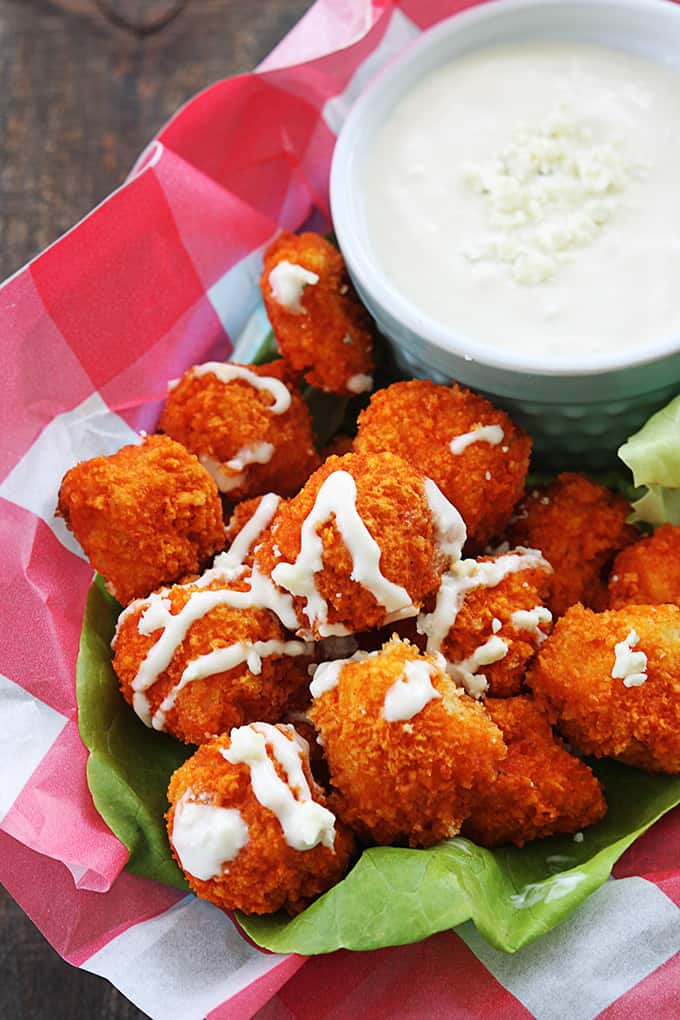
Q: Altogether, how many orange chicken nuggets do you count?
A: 14